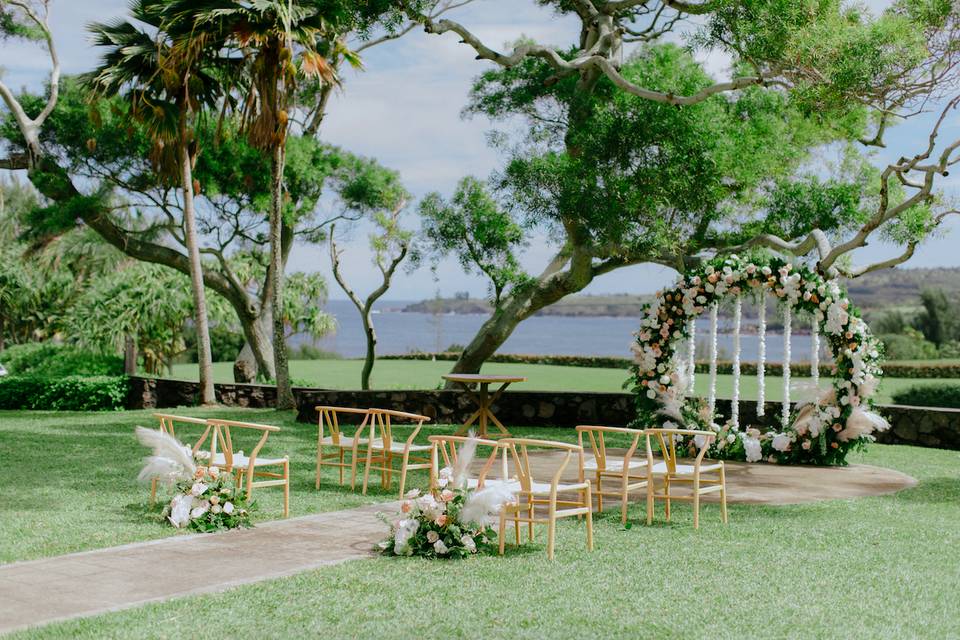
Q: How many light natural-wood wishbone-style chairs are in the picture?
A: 8